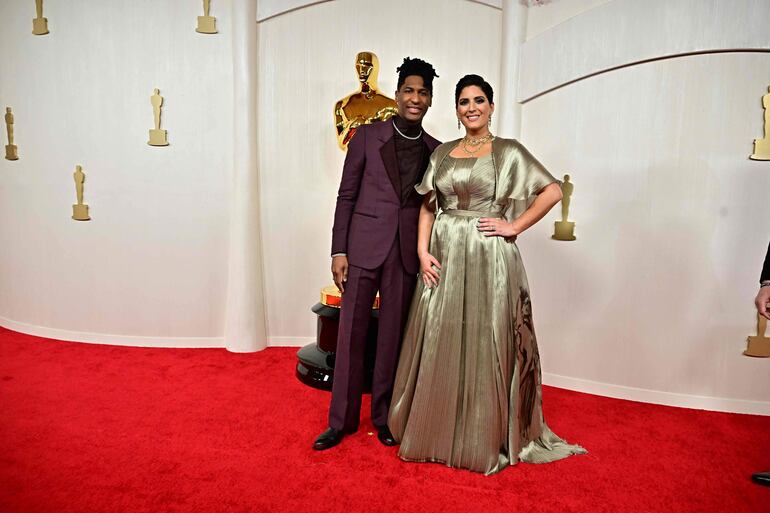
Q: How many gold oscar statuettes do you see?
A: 9